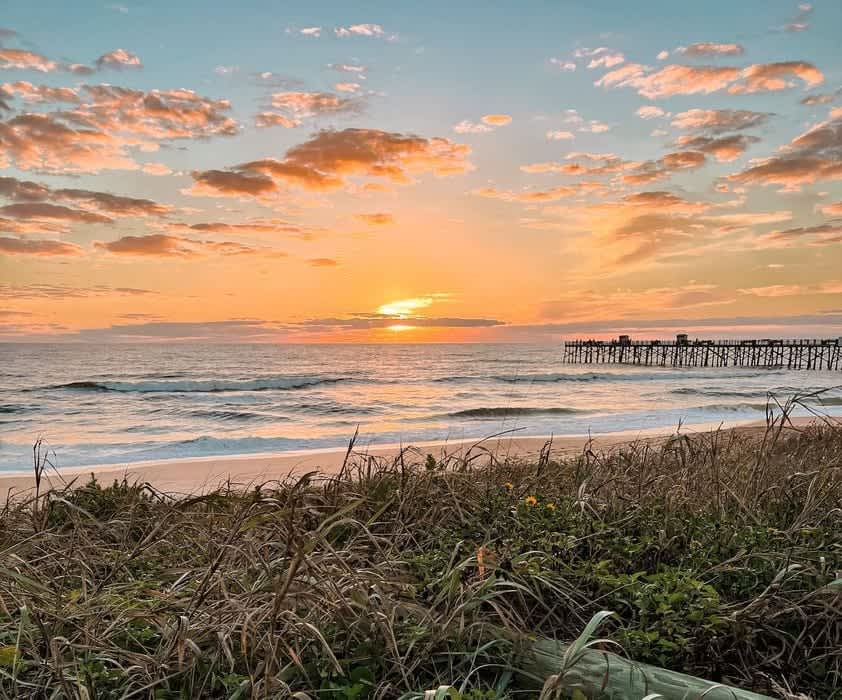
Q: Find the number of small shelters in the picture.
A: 2